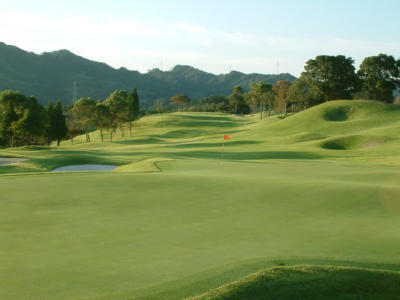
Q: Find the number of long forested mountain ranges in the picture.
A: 1